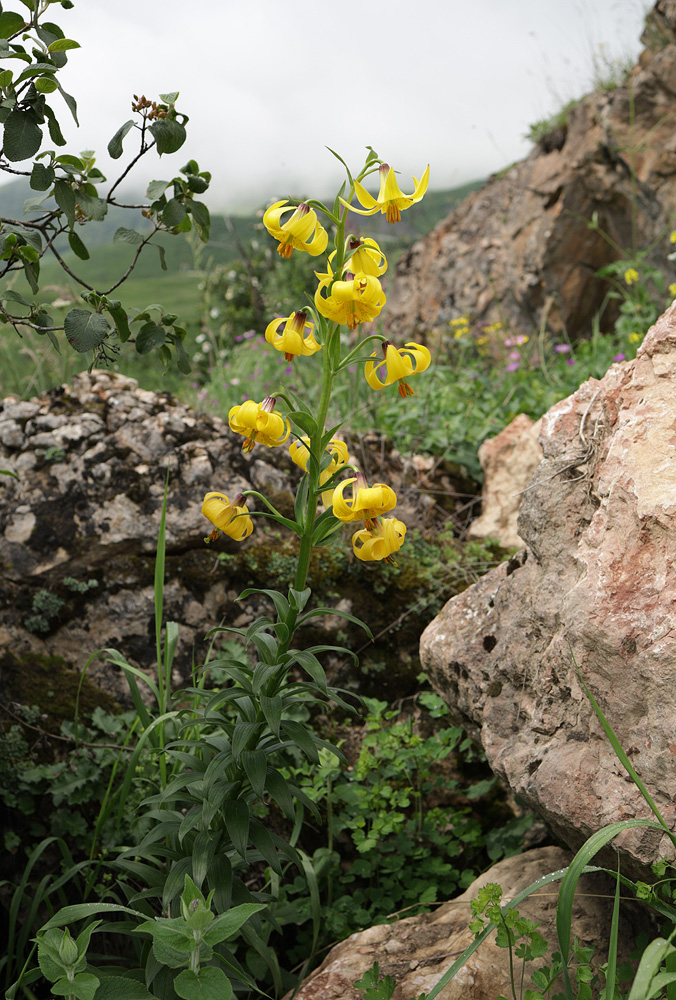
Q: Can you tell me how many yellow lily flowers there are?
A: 11